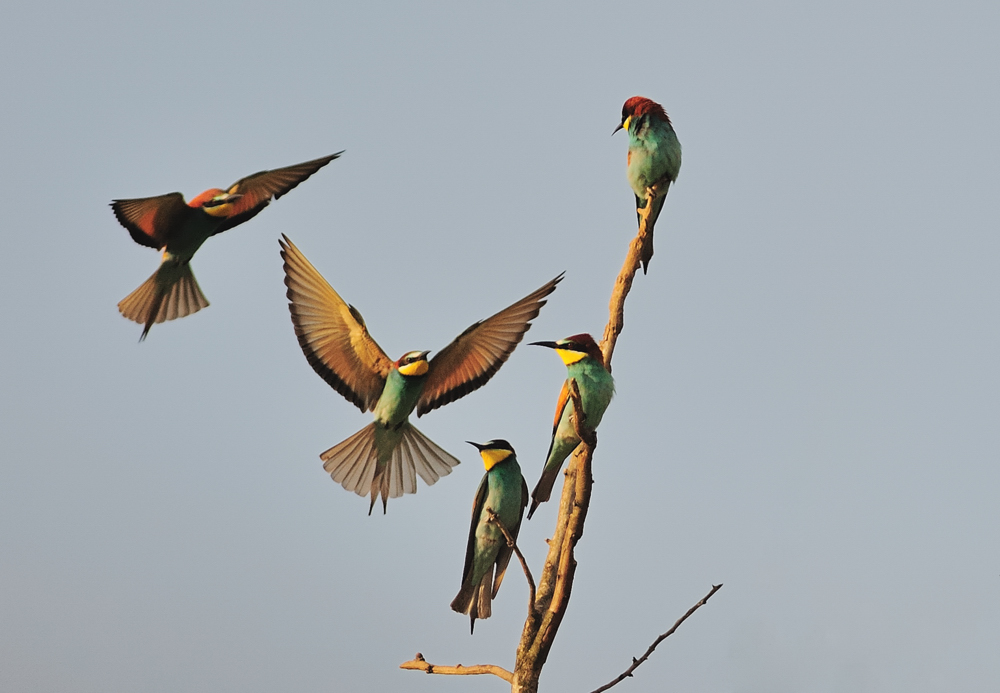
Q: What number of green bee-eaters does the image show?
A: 5